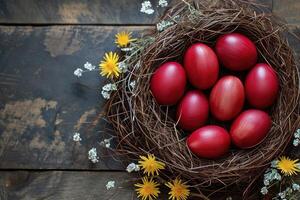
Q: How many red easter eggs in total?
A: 8